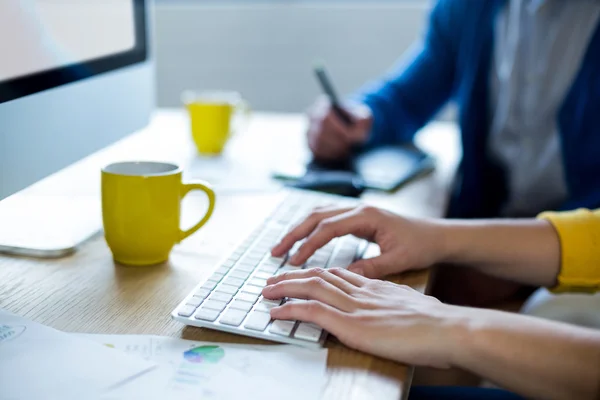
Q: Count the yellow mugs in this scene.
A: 2